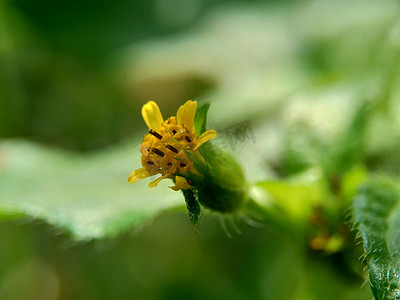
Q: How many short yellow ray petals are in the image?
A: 6